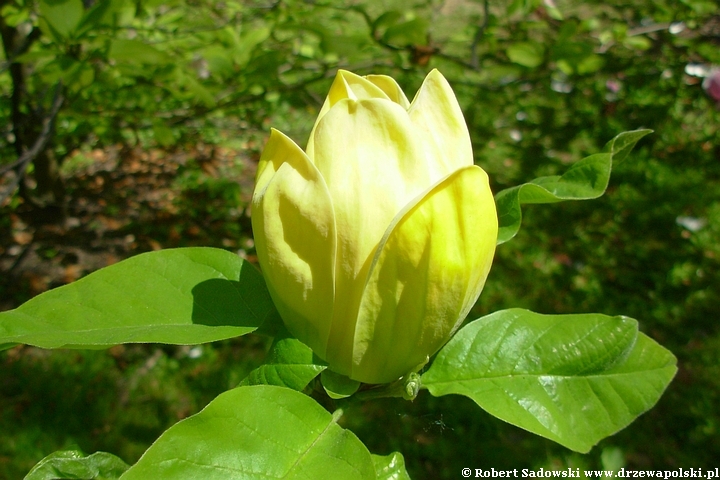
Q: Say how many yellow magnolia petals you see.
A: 6